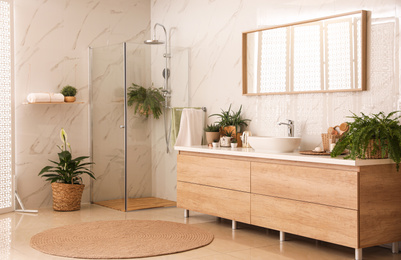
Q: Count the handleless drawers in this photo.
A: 4